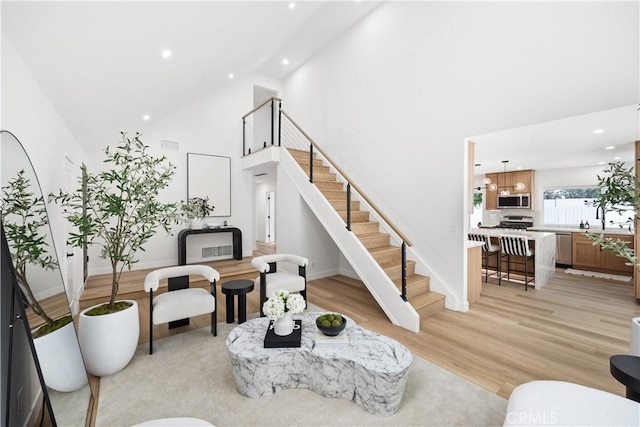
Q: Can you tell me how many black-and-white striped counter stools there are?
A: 2